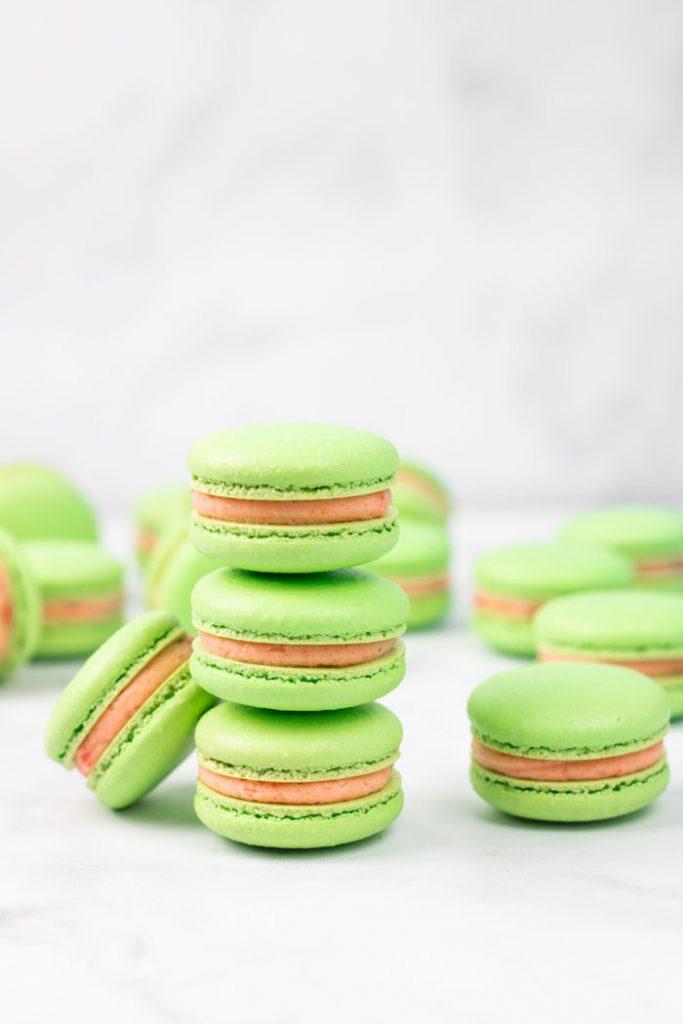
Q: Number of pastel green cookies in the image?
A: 15